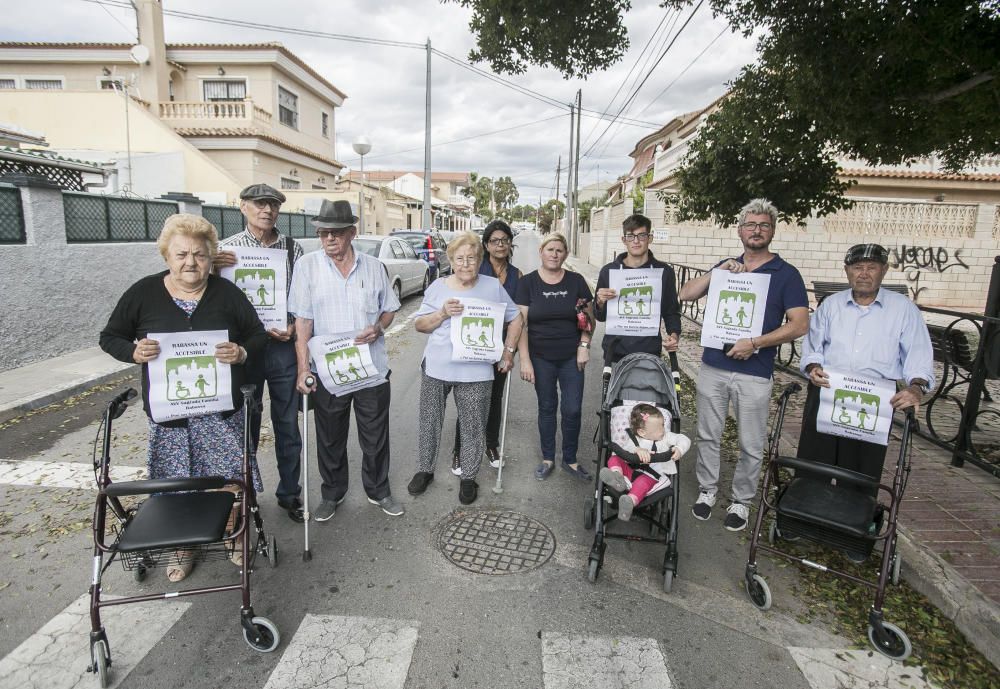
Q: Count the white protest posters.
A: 7